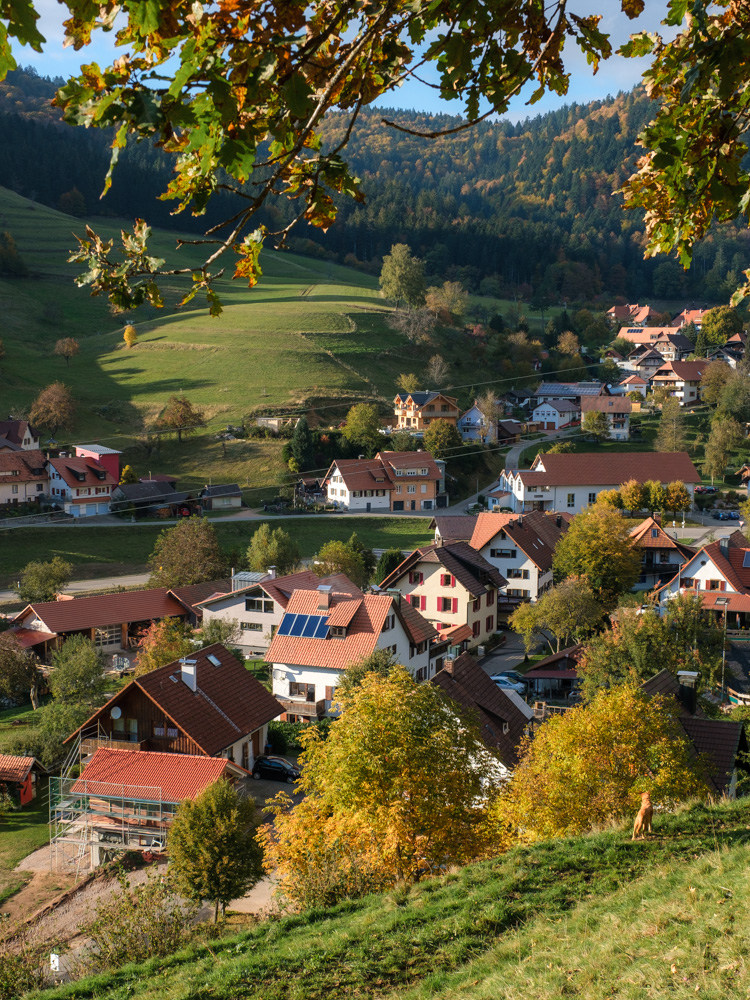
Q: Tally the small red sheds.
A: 1